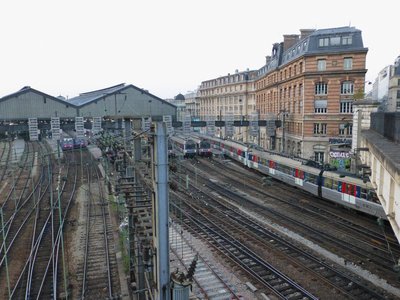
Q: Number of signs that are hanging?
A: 11